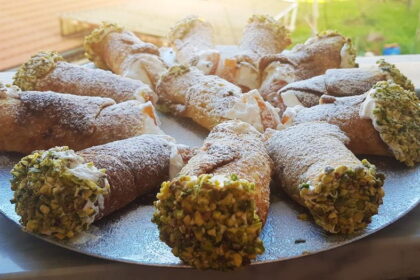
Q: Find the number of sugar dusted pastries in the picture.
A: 12